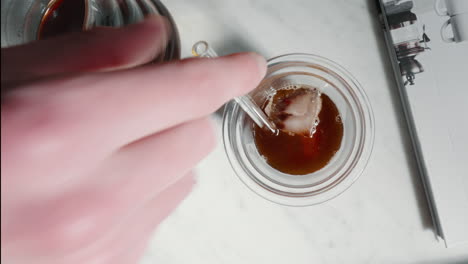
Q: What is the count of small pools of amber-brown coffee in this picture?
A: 2